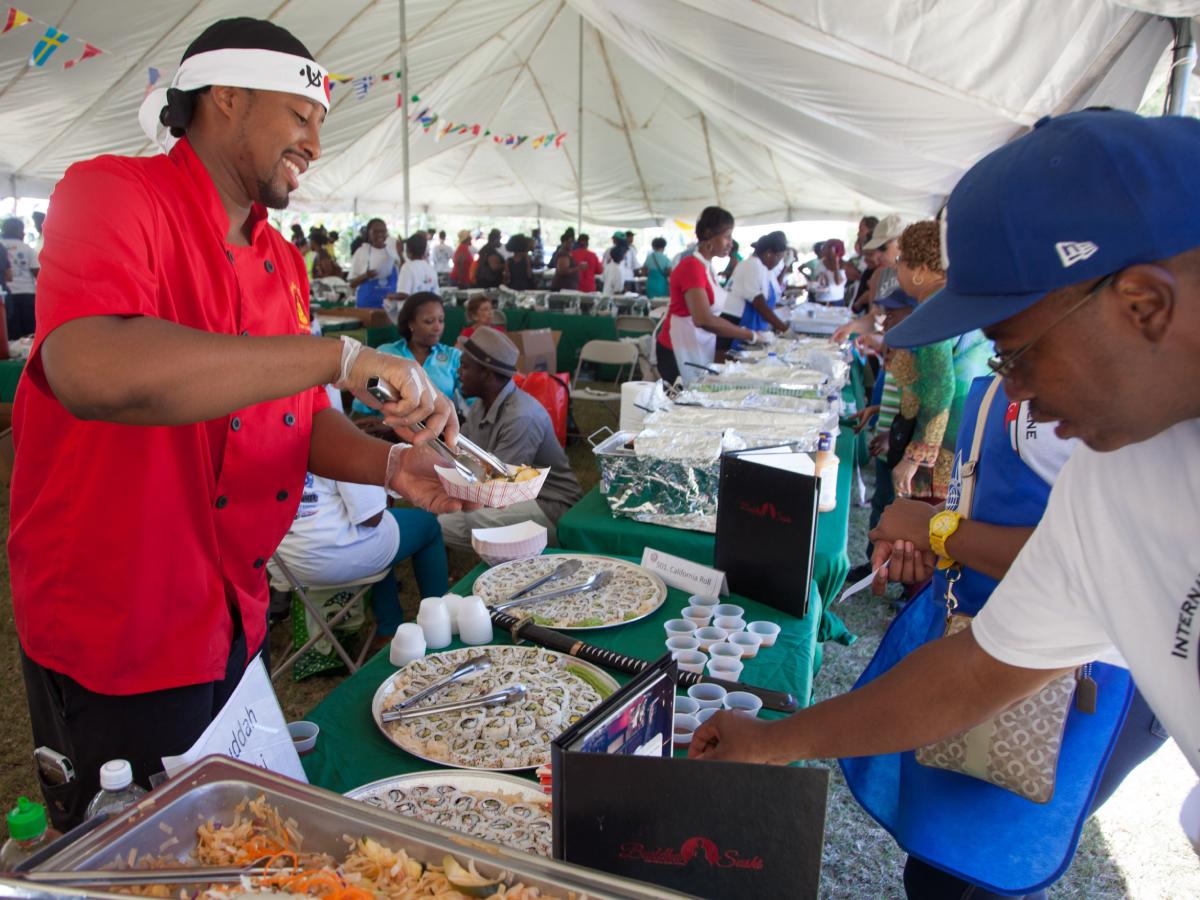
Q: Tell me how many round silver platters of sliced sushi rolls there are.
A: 3